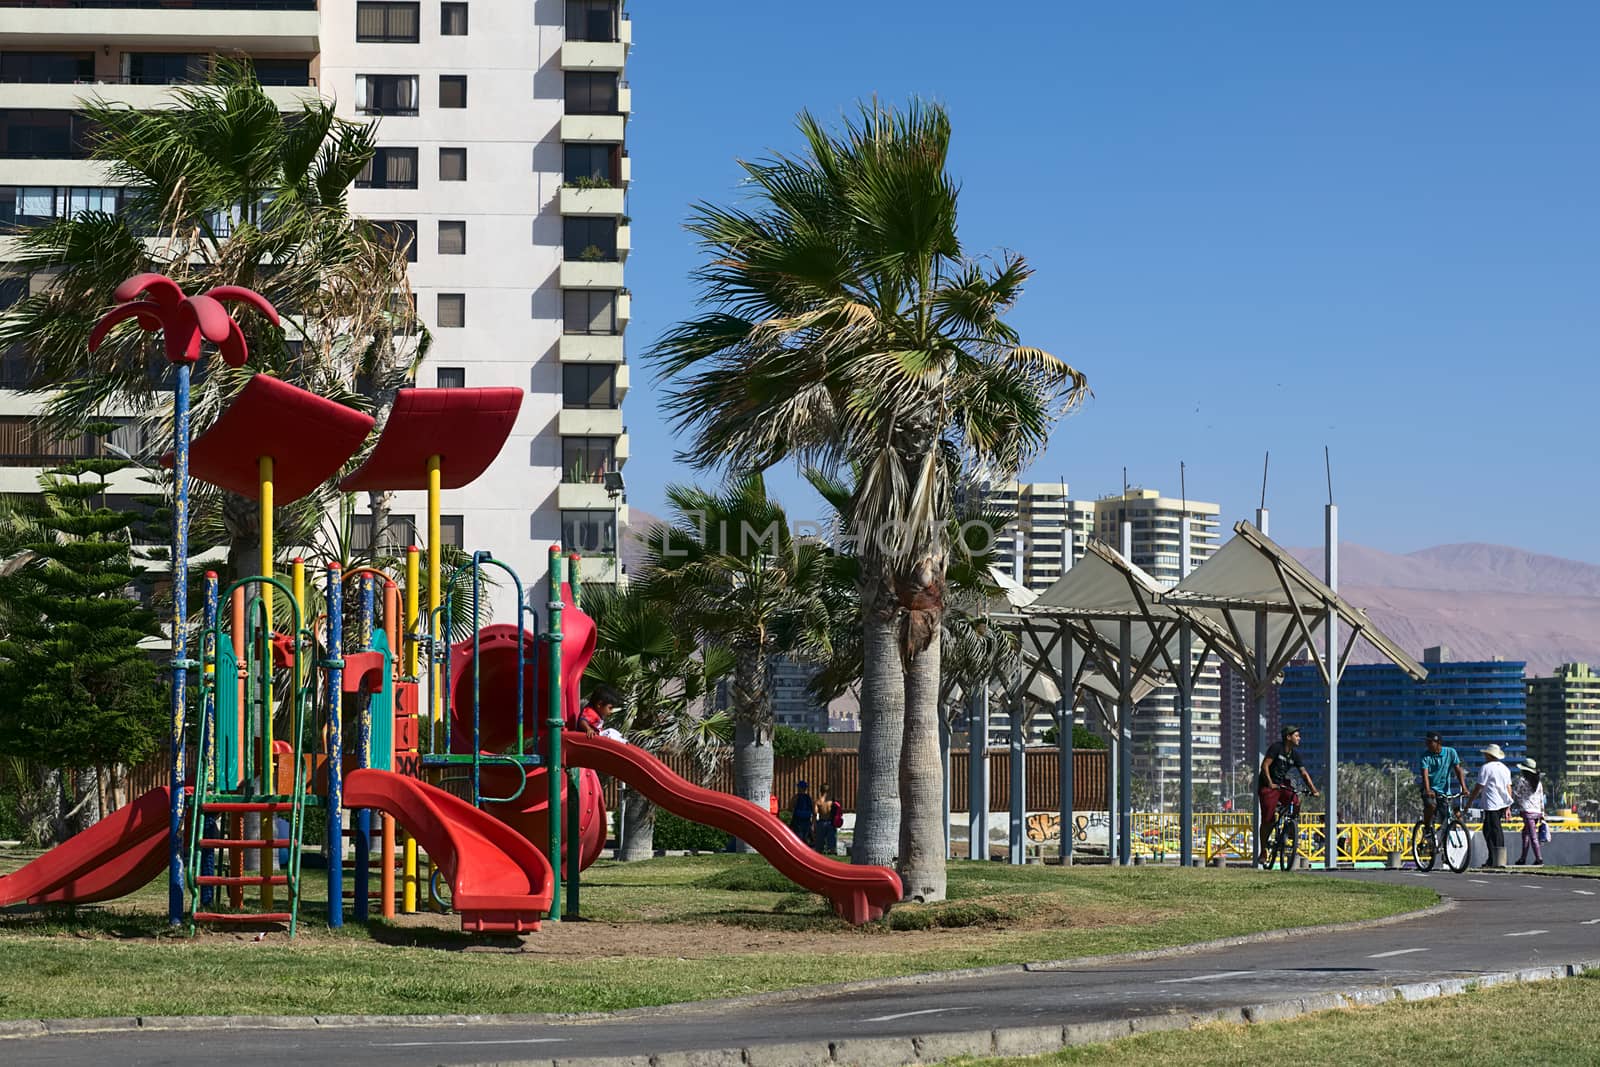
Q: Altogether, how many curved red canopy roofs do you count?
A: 2